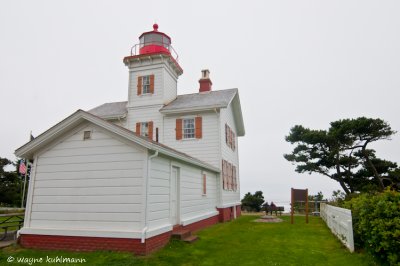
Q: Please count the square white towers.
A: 1